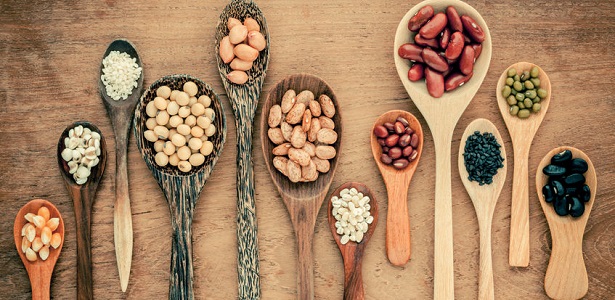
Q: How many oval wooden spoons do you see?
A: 12